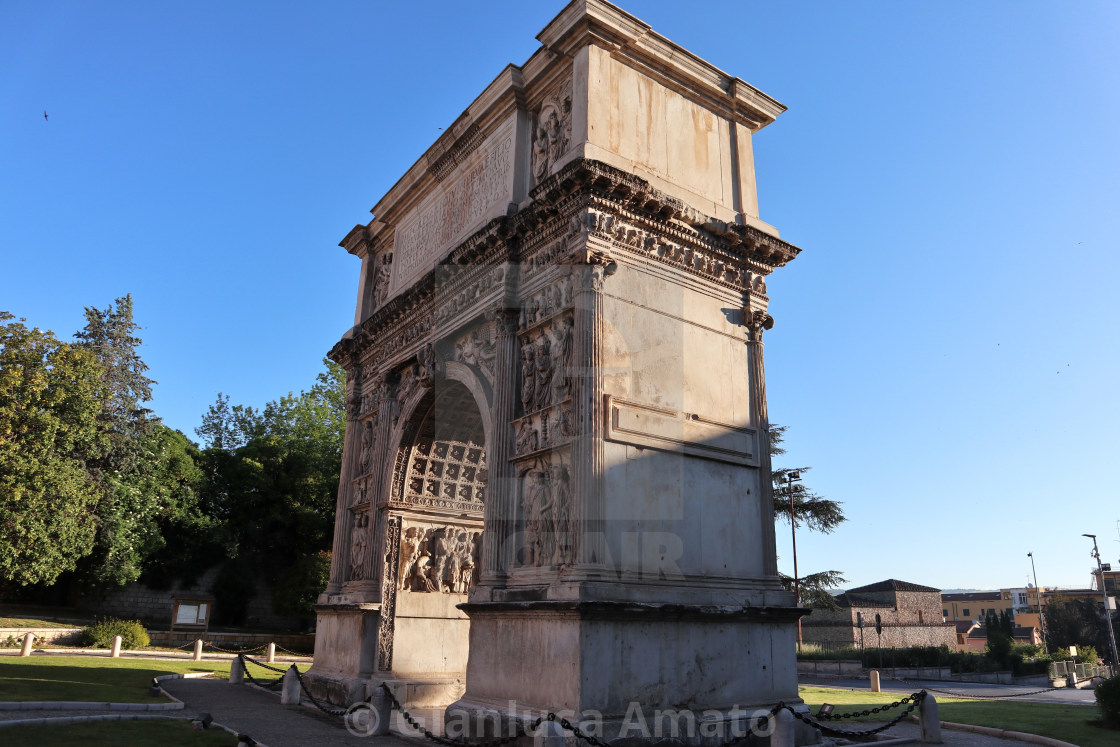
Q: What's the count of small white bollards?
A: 11